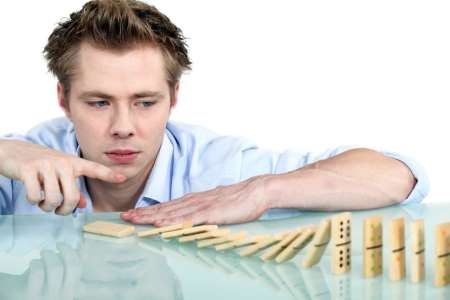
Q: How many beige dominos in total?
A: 15